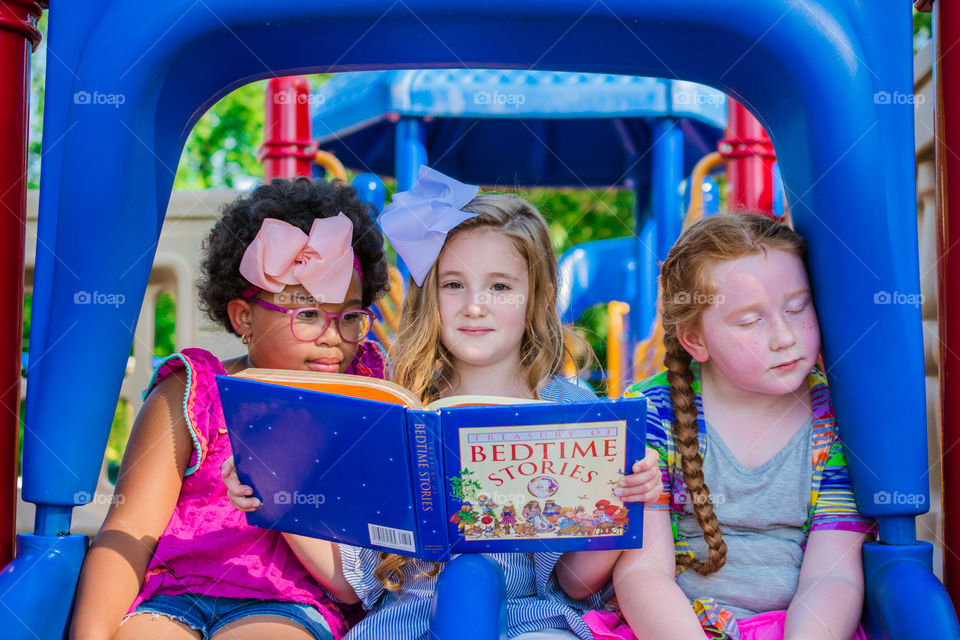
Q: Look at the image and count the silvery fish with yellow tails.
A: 0